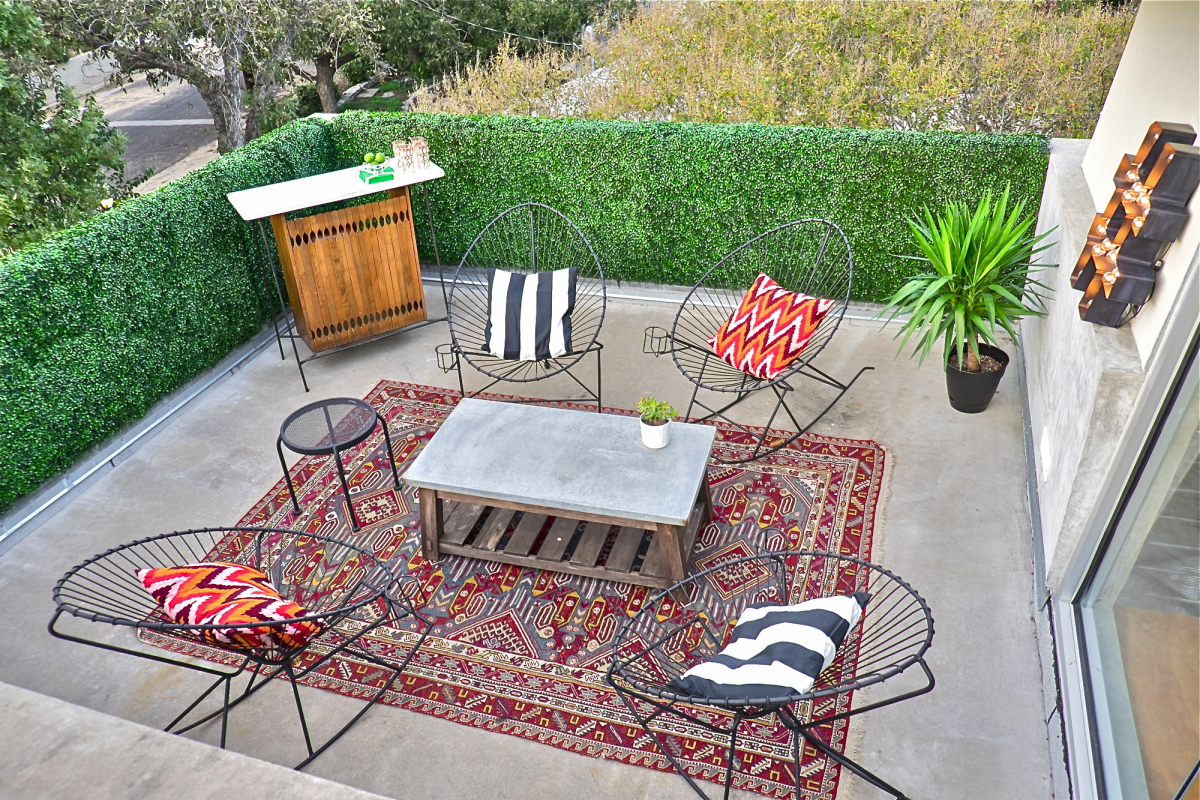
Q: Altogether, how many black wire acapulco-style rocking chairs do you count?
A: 4